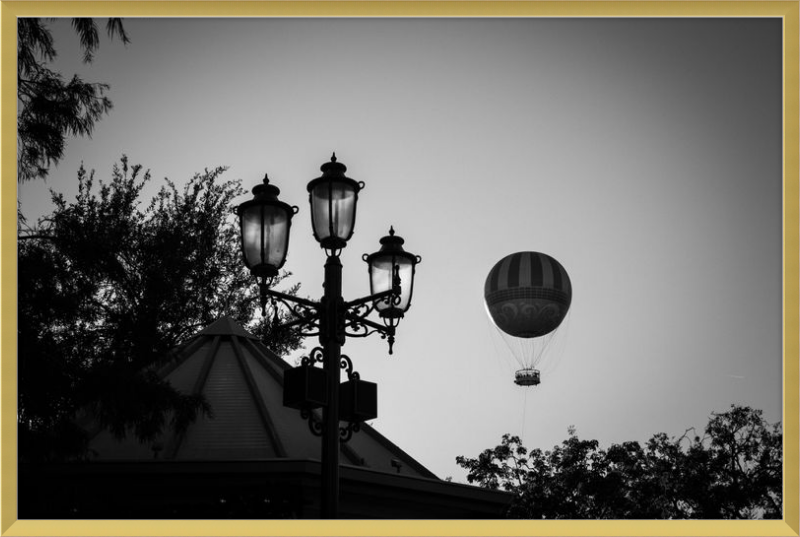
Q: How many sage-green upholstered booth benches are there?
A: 0